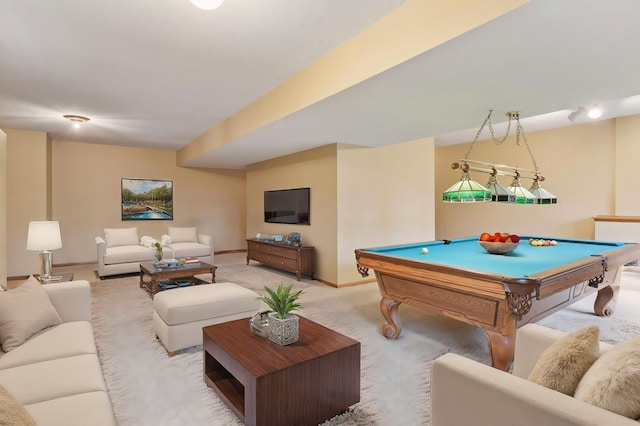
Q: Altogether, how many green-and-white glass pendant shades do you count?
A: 4